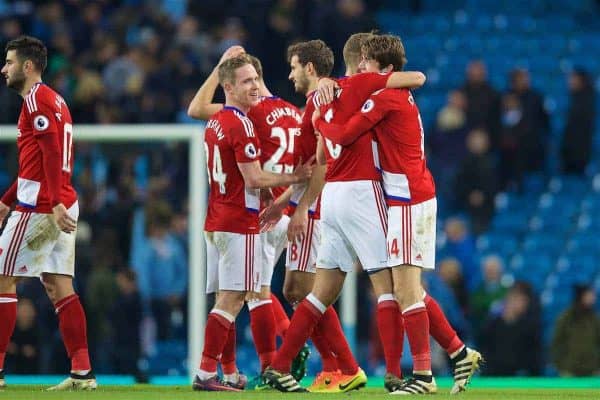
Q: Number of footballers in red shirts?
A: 6